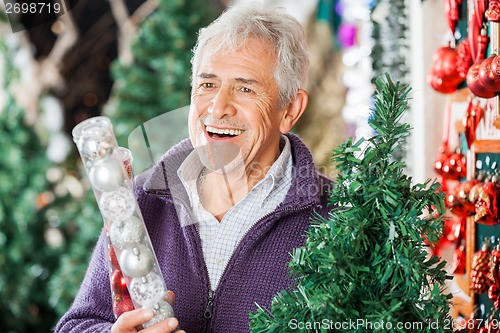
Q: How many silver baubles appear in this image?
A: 7